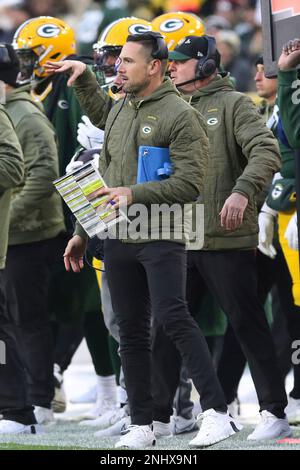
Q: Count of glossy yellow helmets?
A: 3